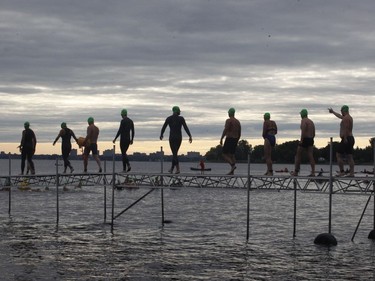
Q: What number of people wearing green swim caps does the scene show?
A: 9